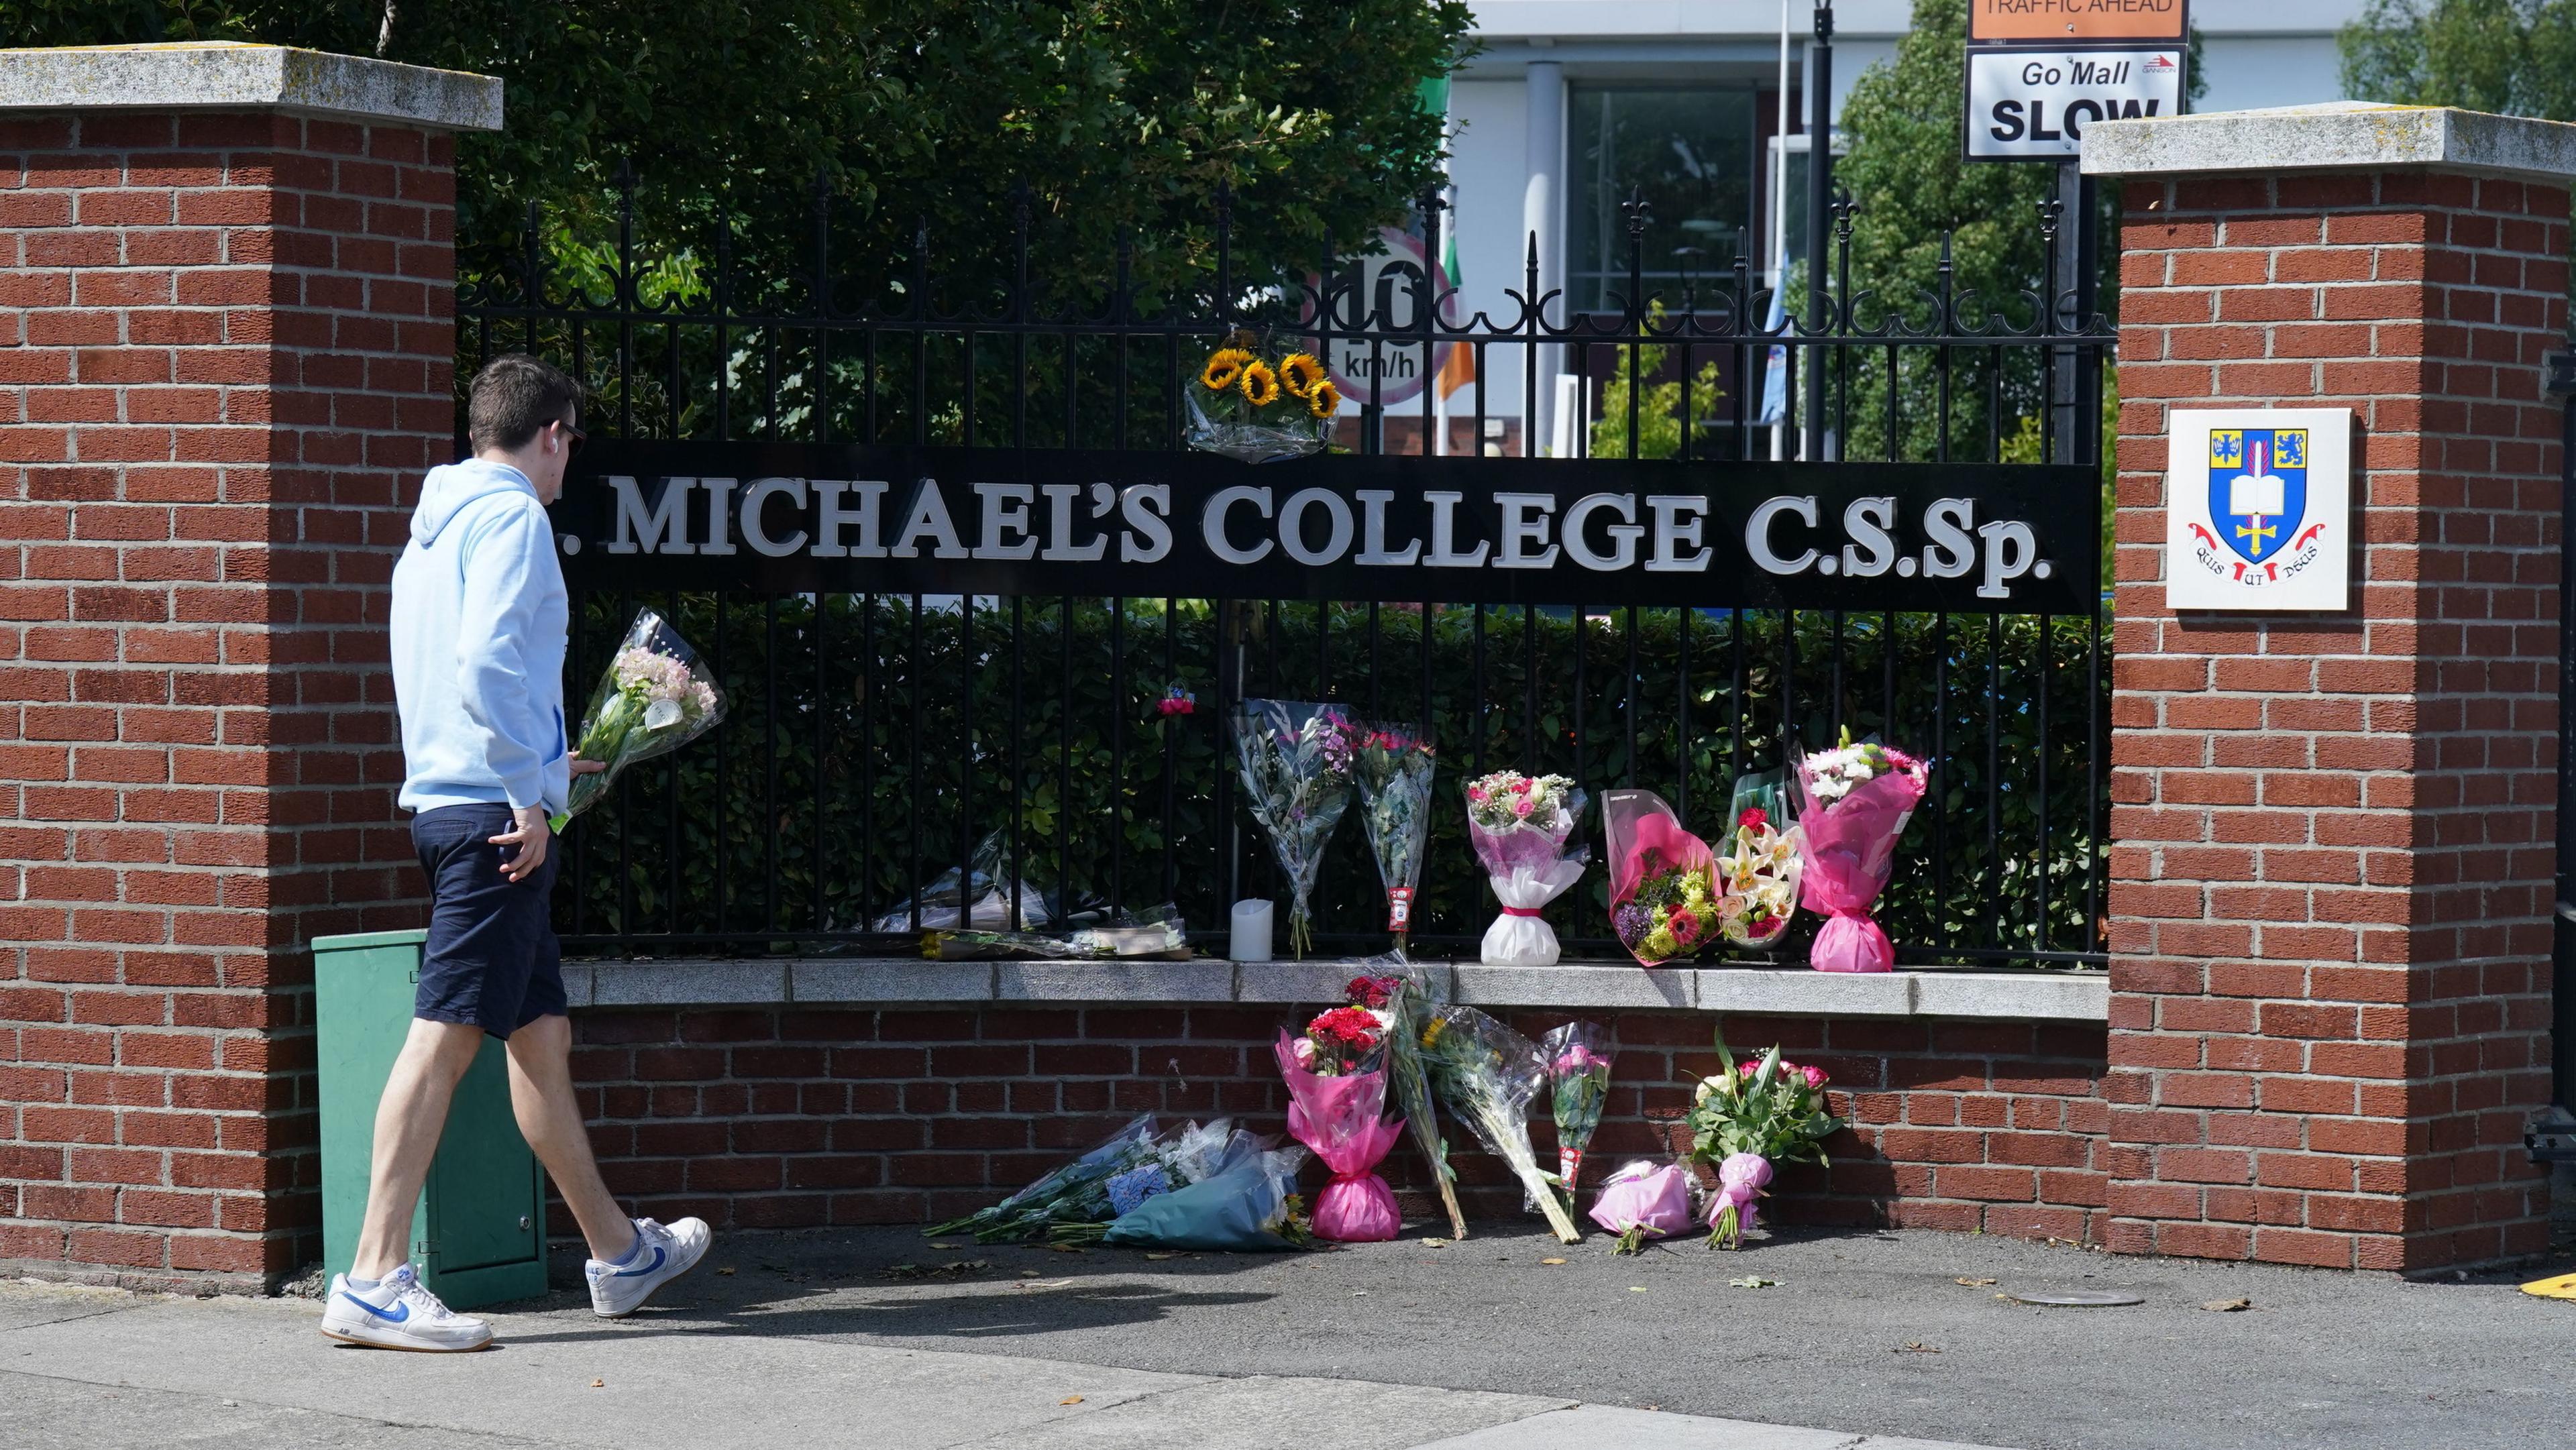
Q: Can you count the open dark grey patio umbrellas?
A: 0